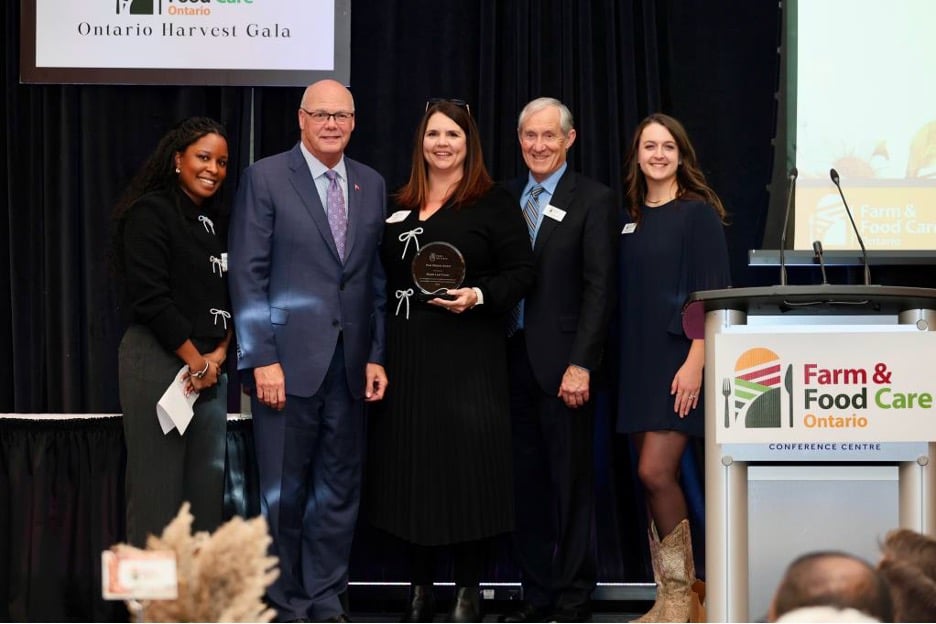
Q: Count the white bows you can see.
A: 5